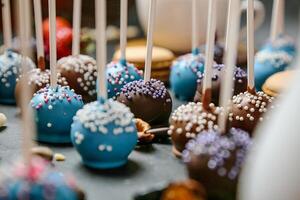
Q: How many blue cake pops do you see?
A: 8